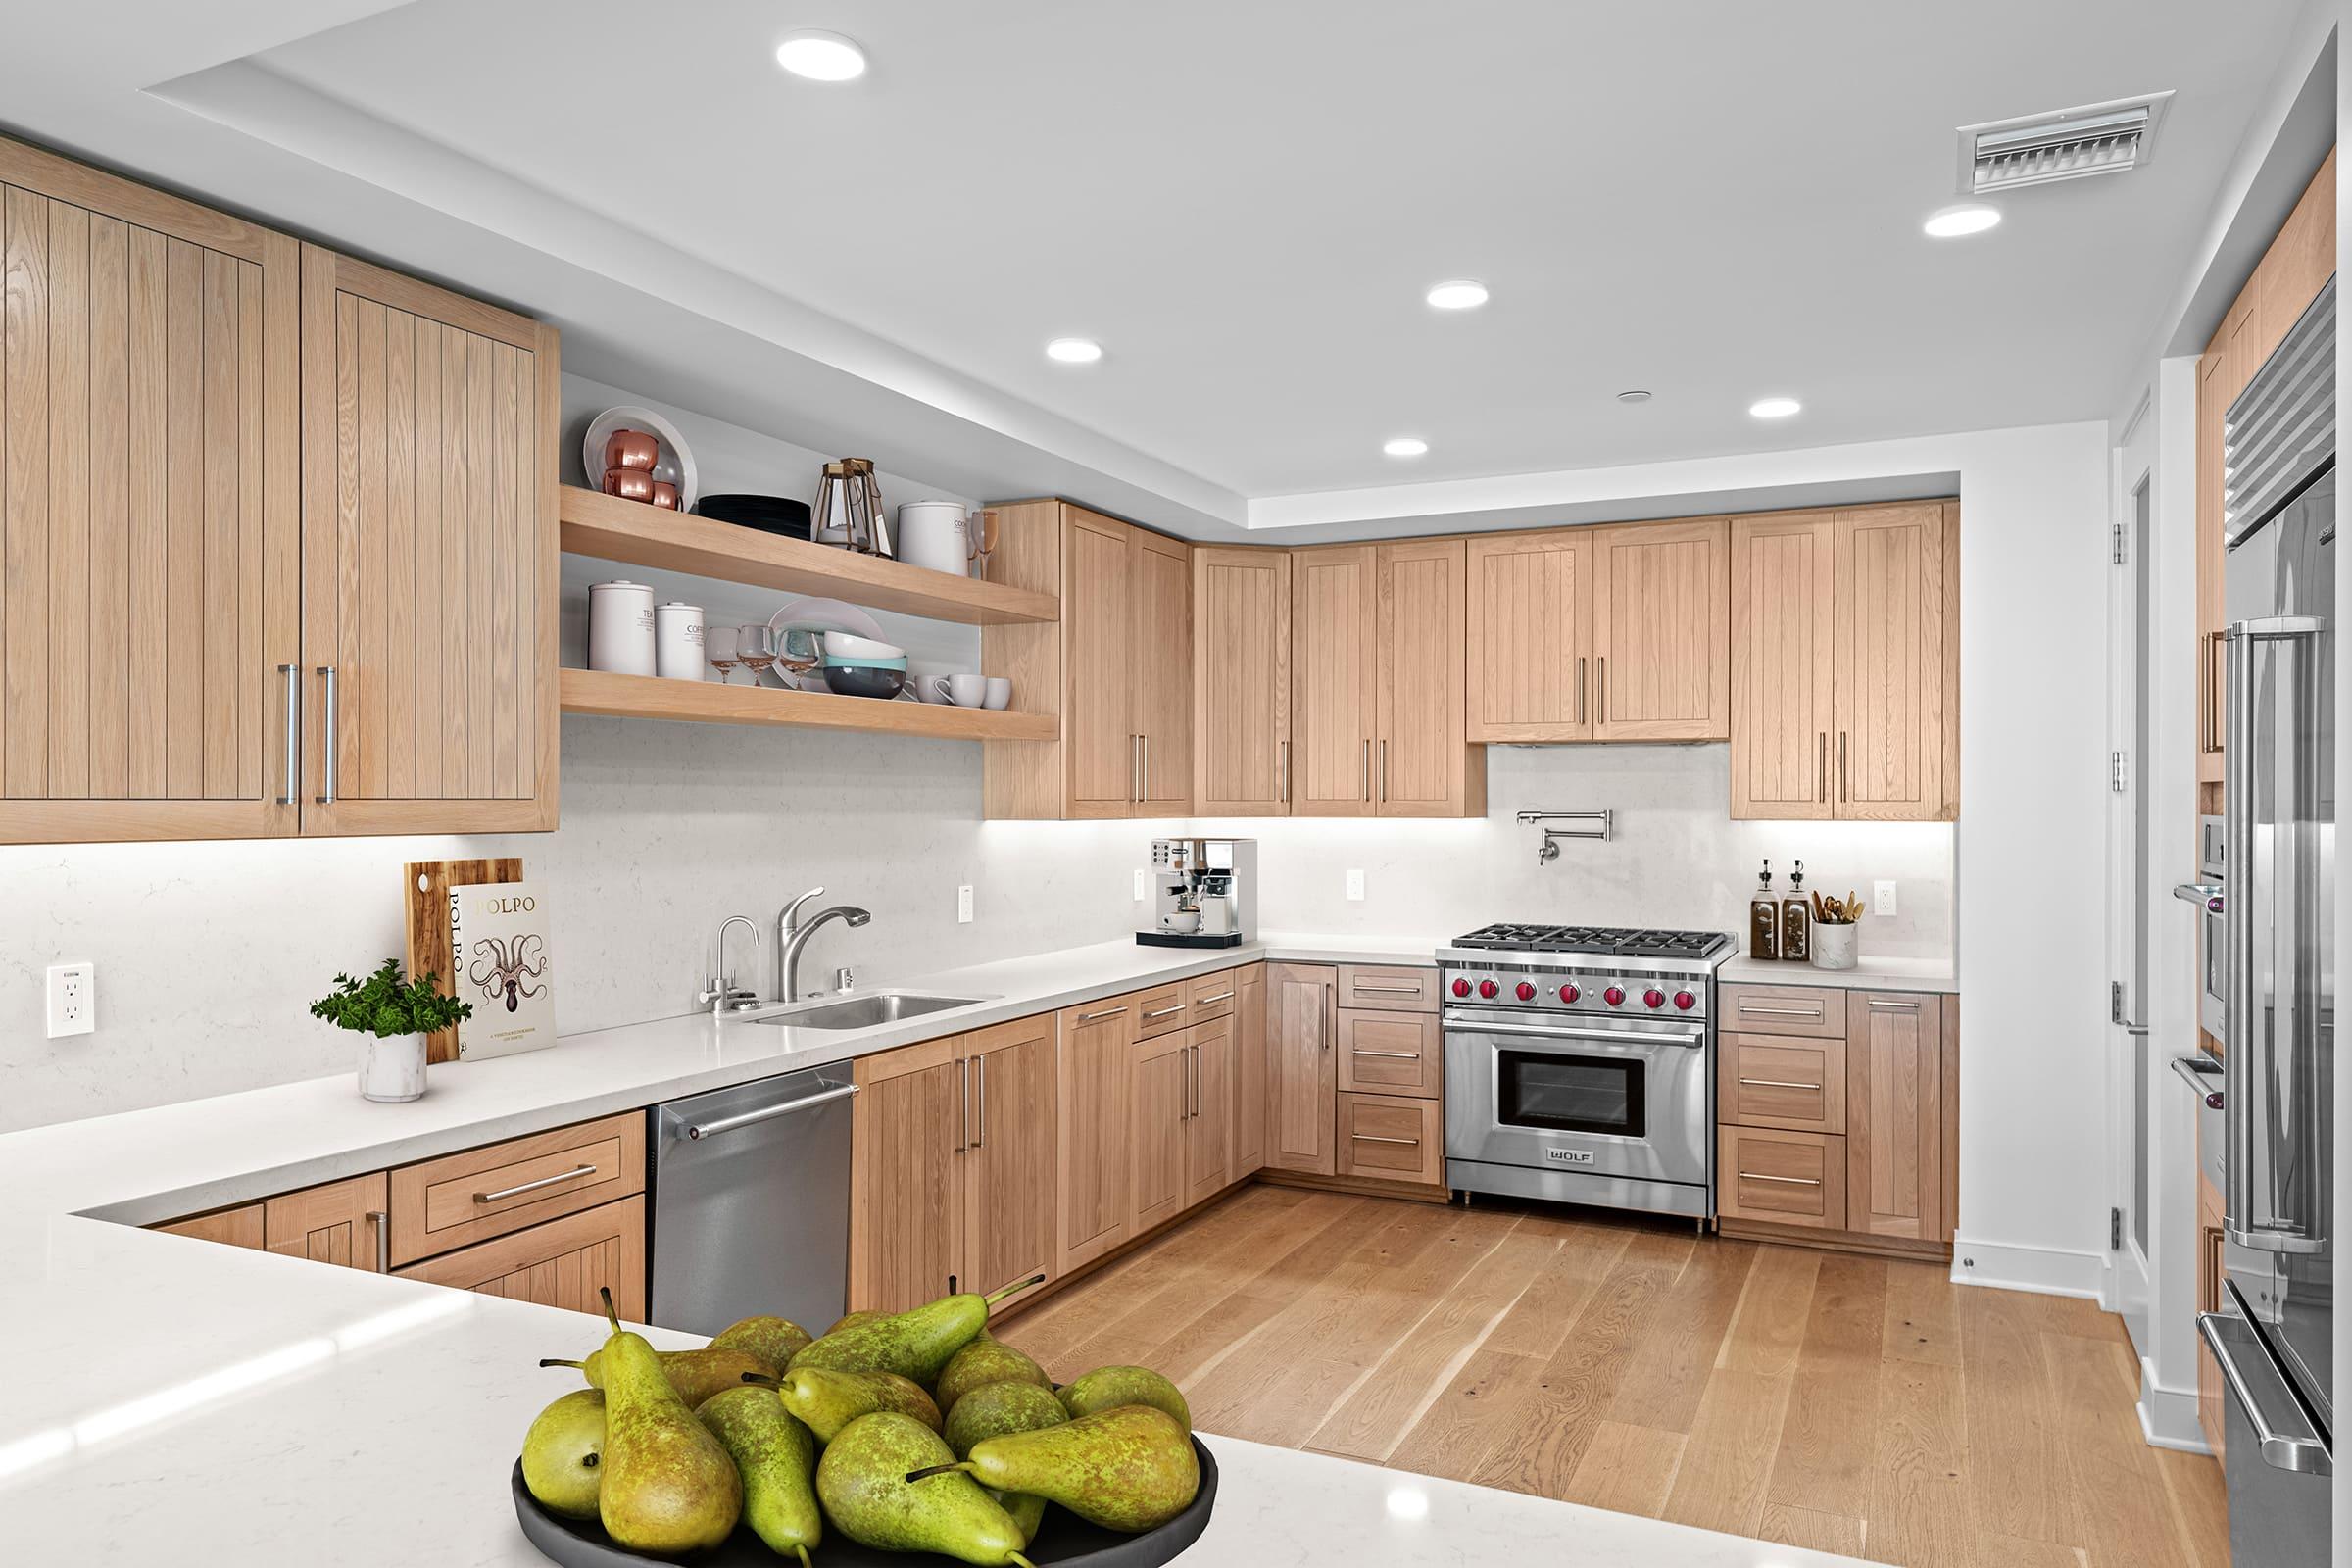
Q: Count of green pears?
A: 13